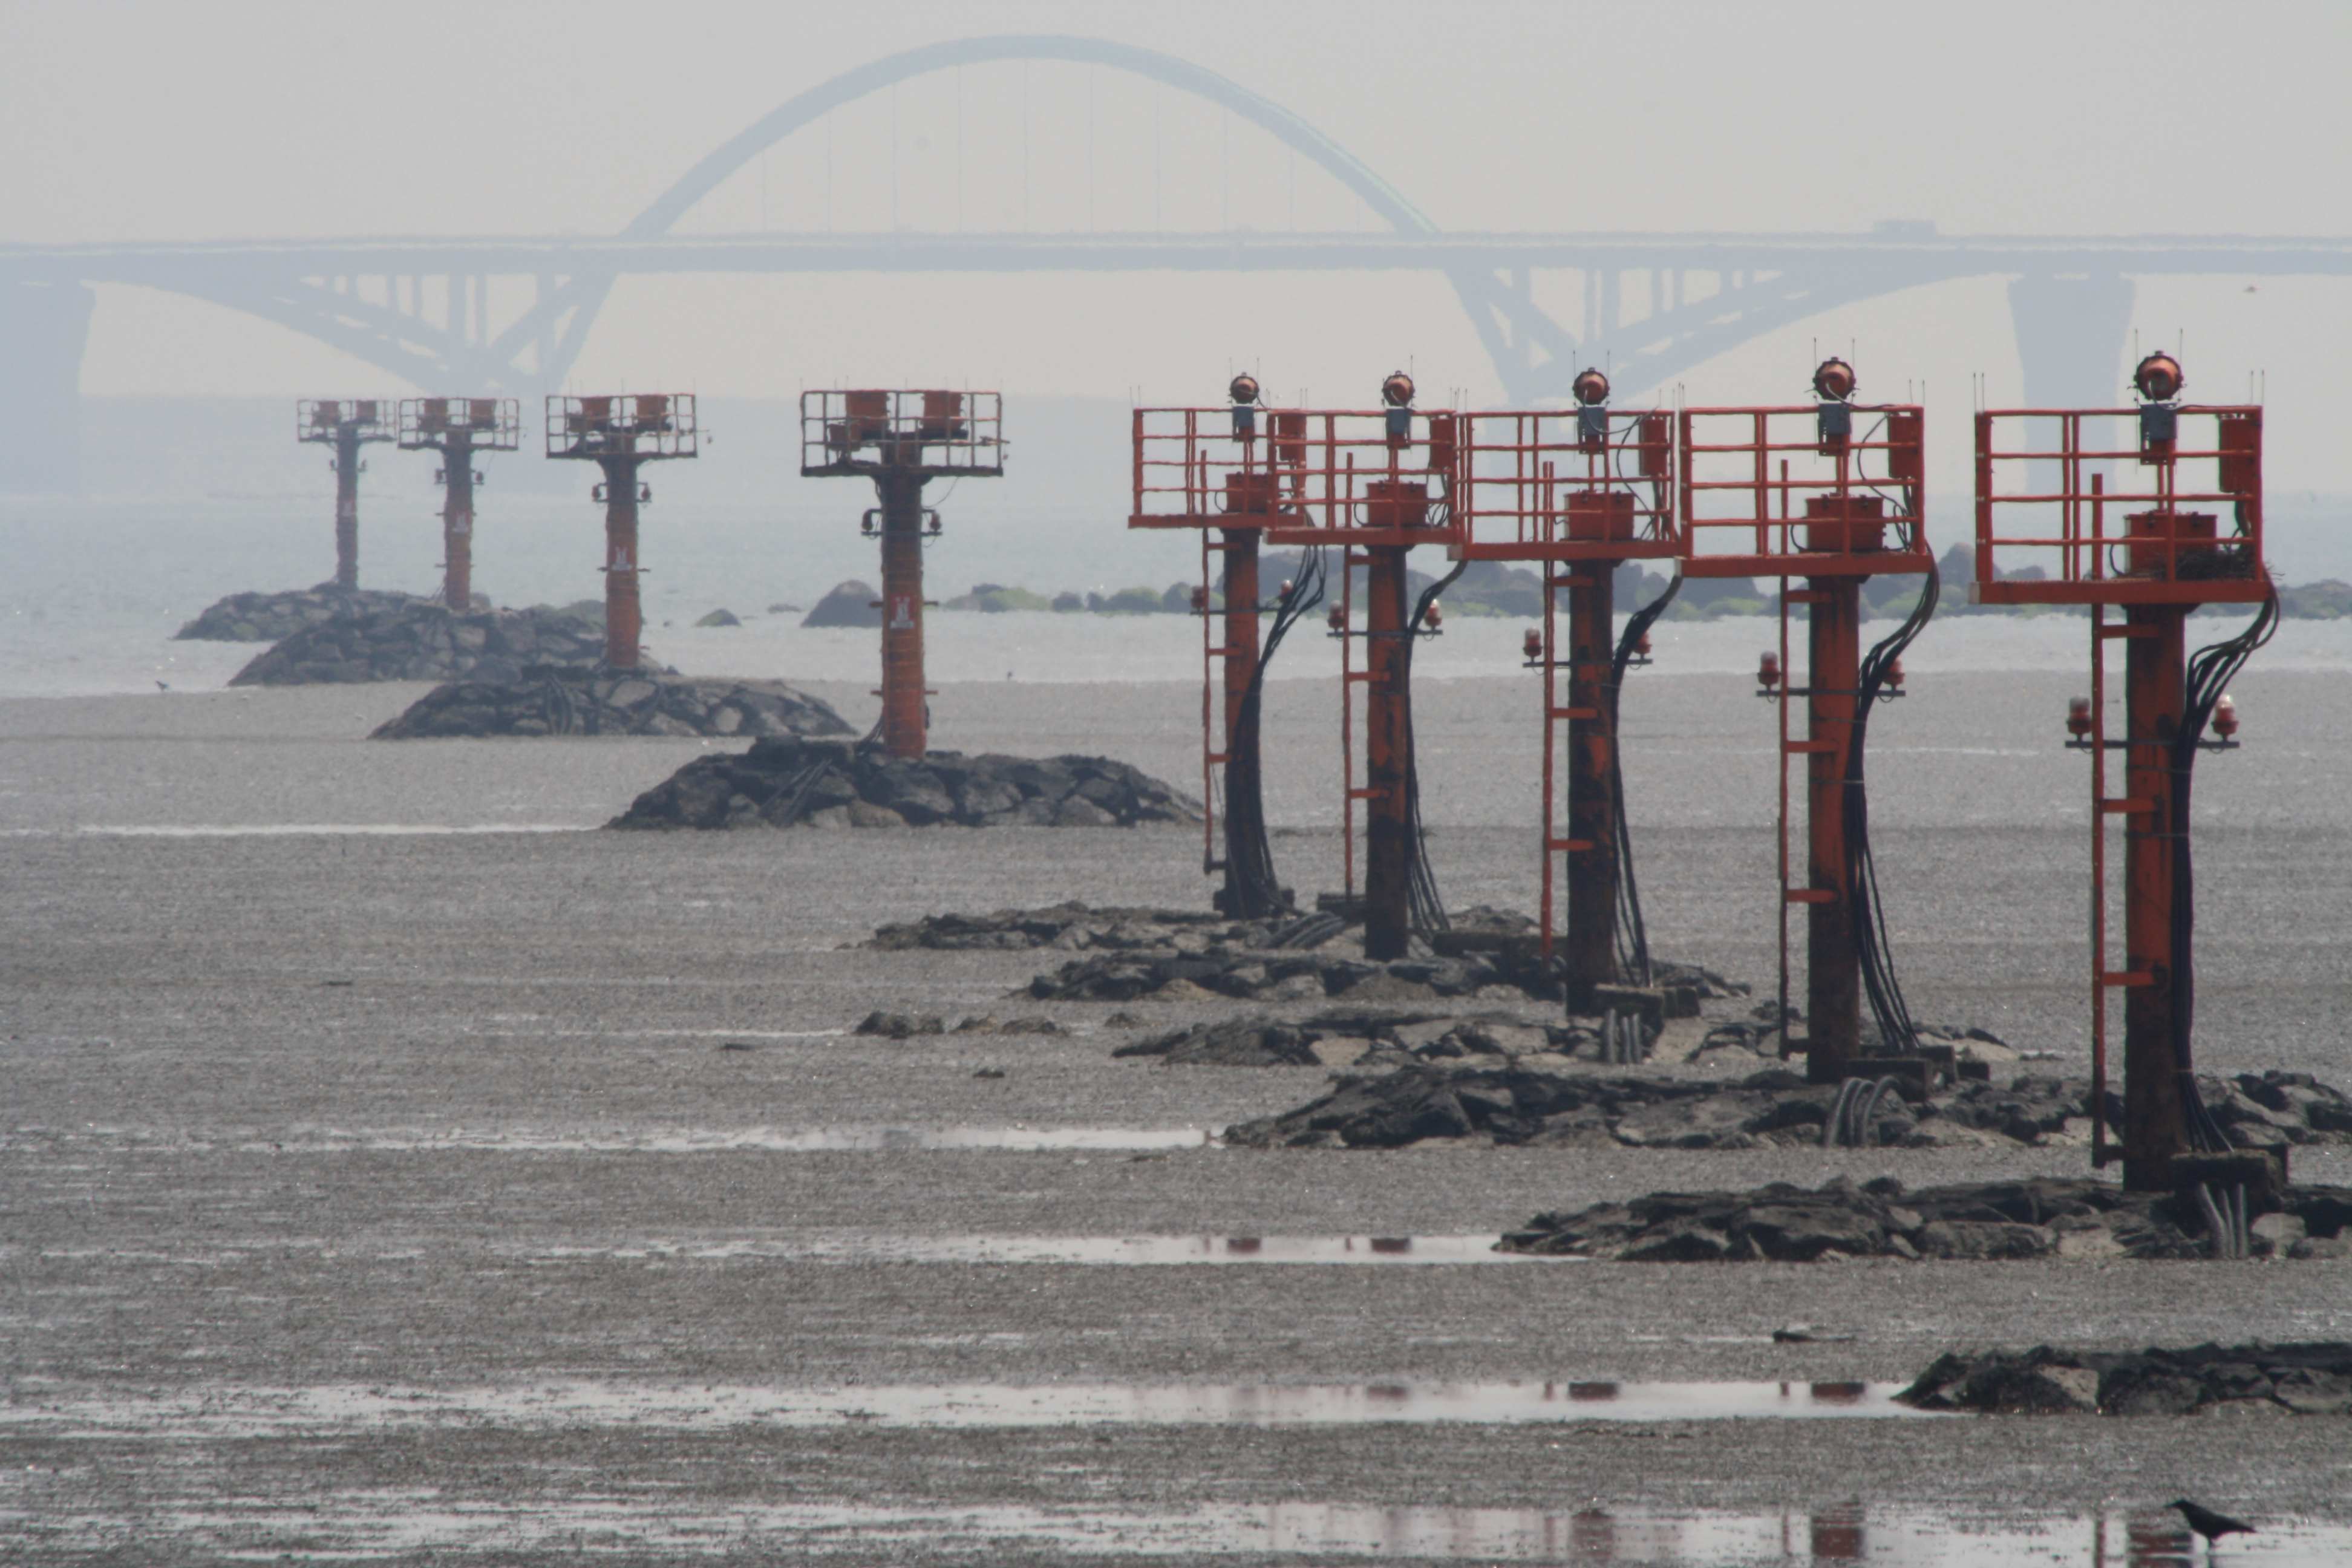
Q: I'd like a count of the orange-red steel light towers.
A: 9